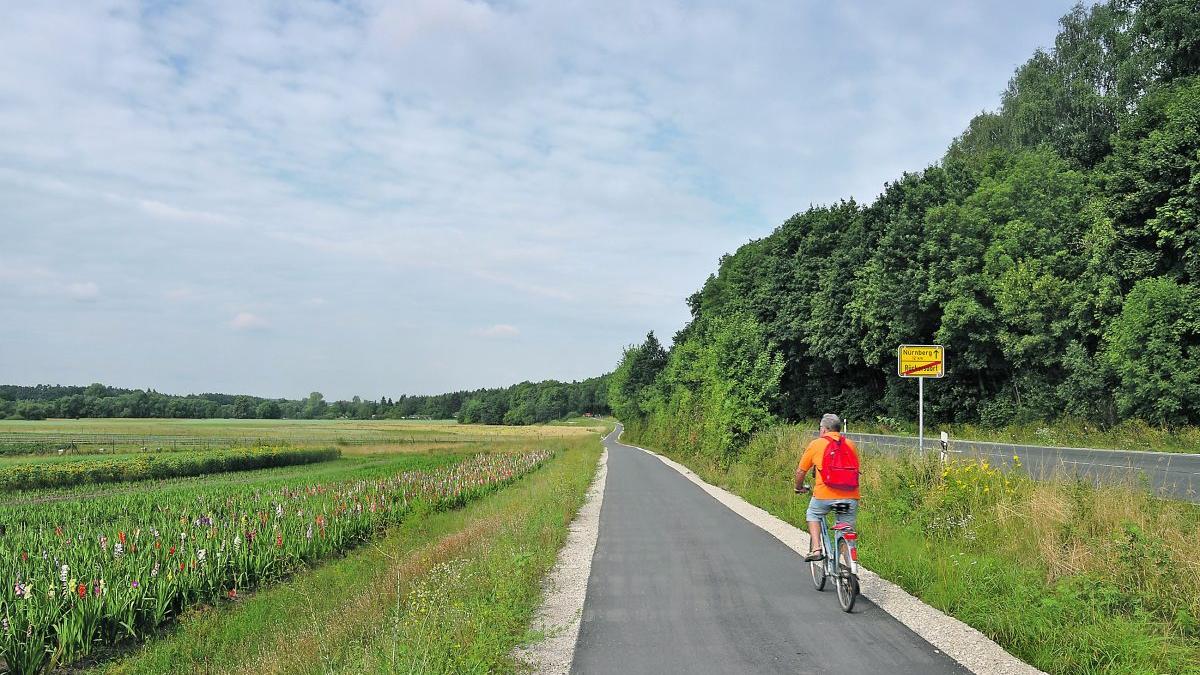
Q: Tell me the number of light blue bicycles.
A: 1